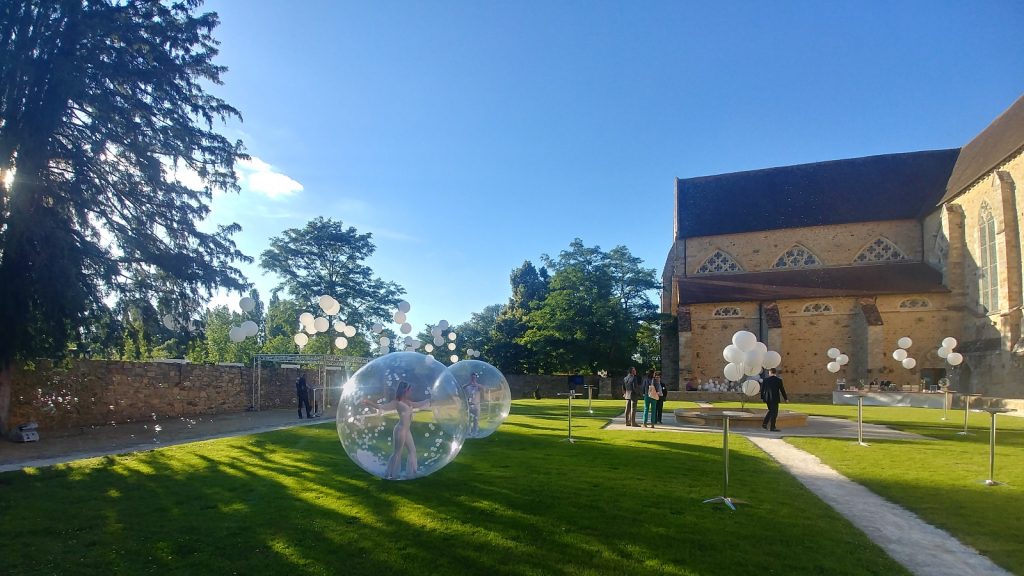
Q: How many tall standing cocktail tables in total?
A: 7